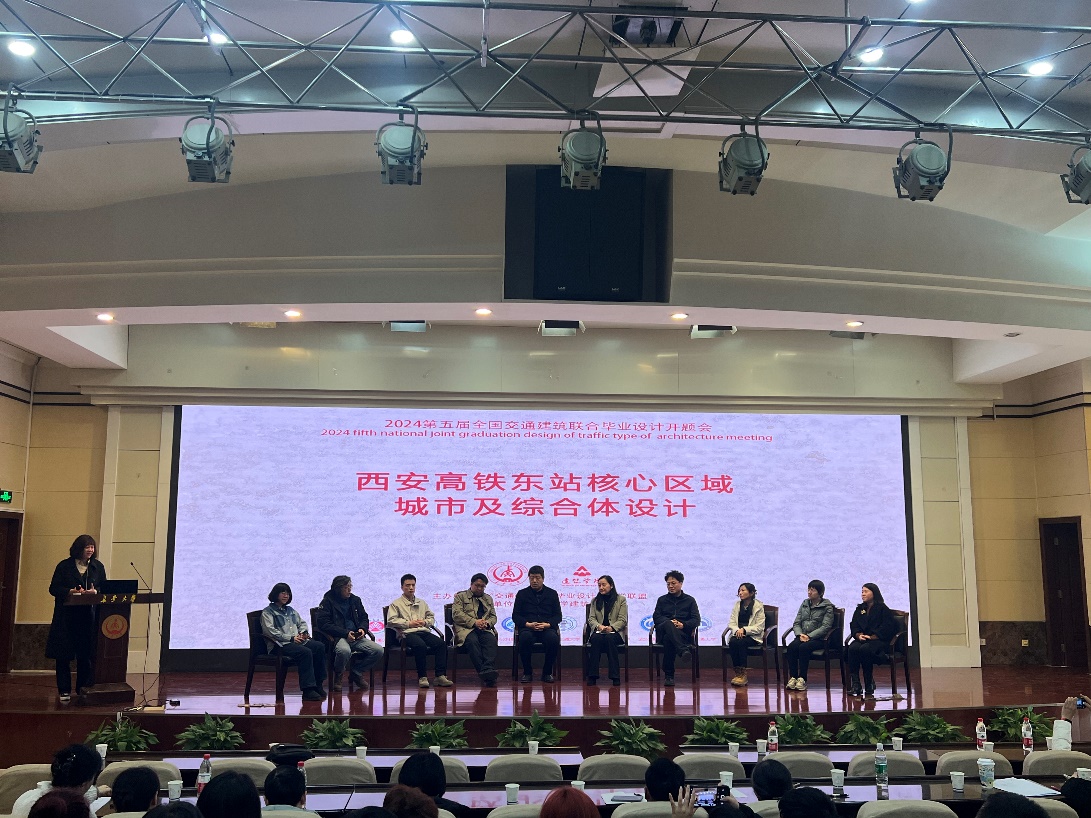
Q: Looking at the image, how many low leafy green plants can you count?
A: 11